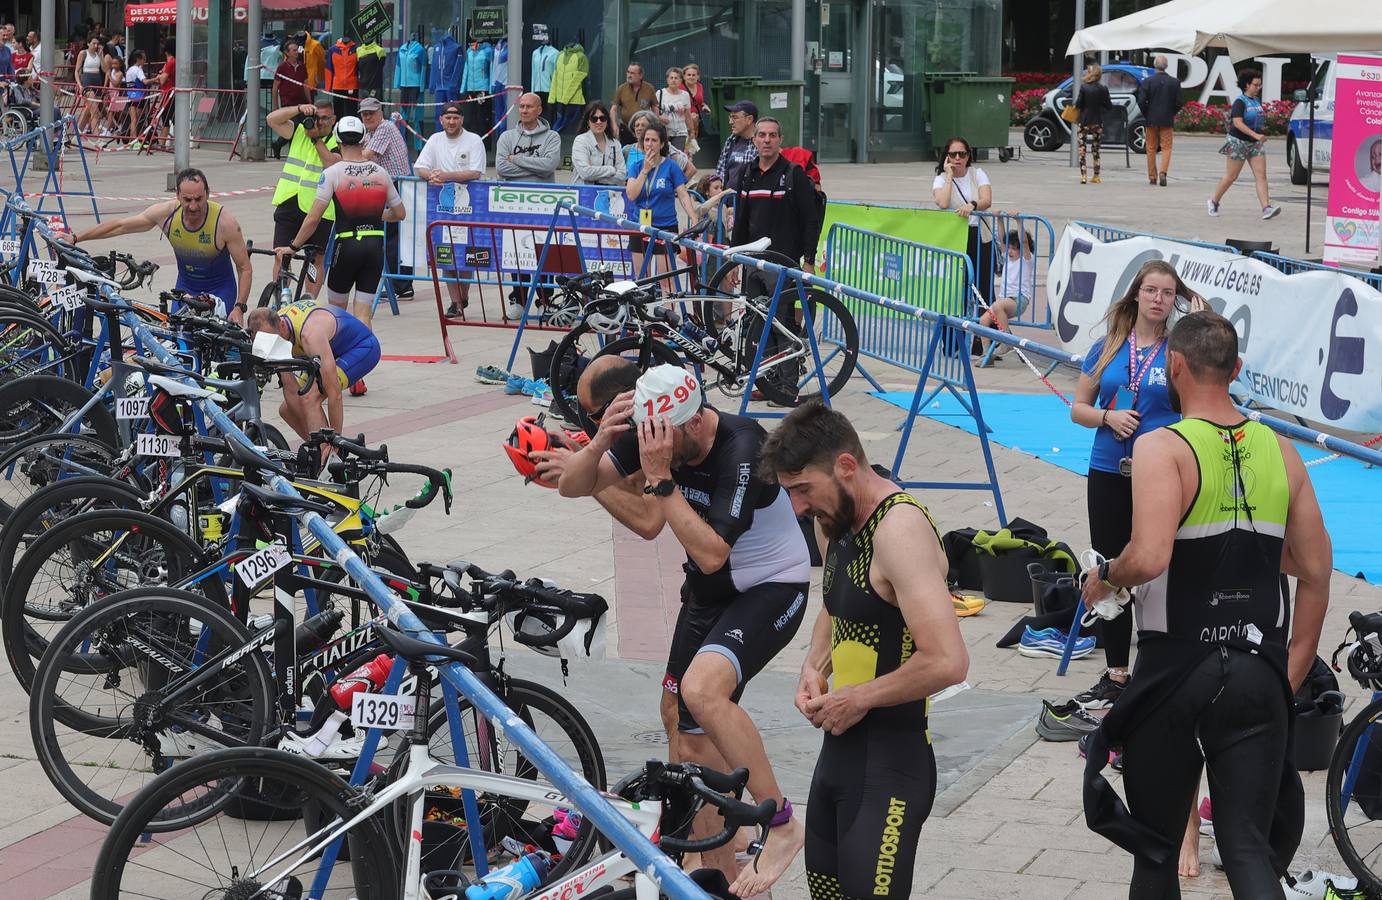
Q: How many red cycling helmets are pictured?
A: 1